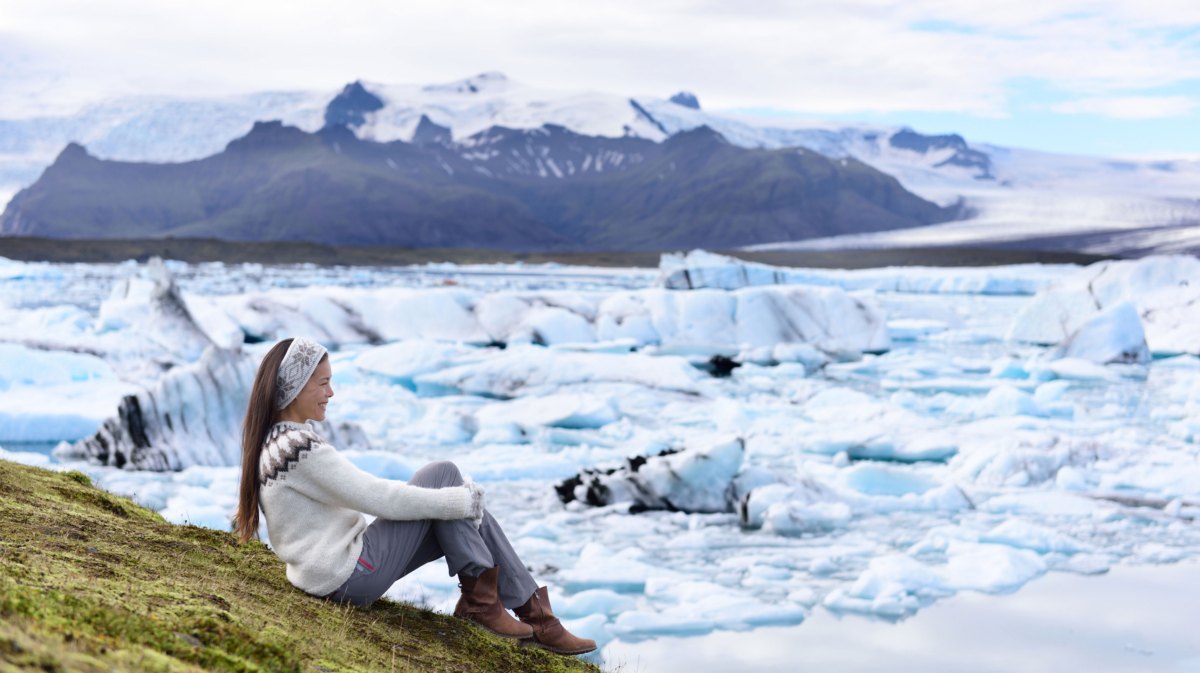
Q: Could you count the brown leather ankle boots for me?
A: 2